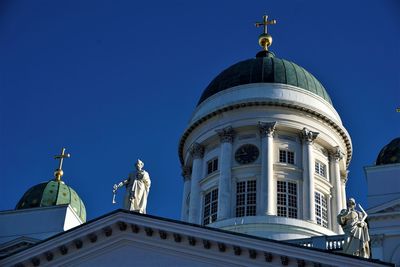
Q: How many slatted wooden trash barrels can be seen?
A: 0